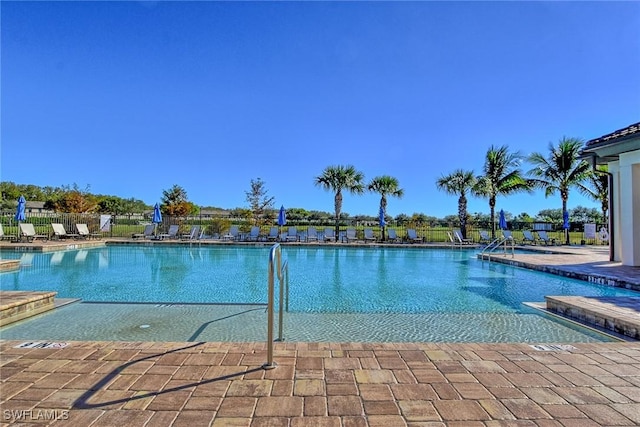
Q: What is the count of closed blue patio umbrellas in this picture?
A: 6